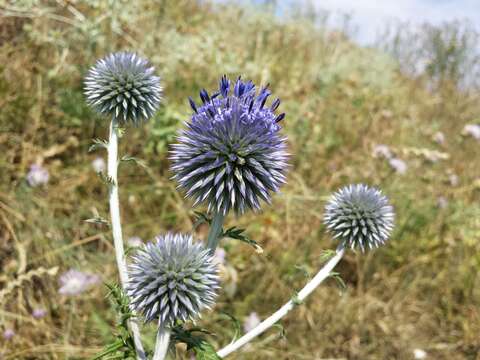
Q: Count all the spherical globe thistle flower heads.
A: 4